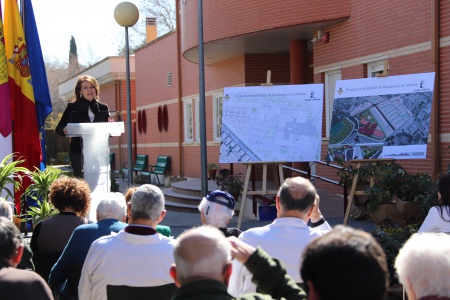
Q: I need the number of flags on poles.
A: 3